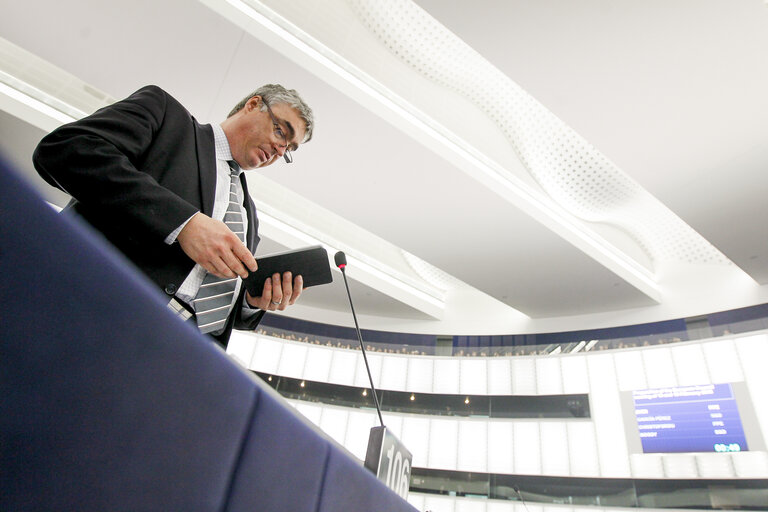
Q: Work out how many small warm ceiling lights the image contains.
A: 5